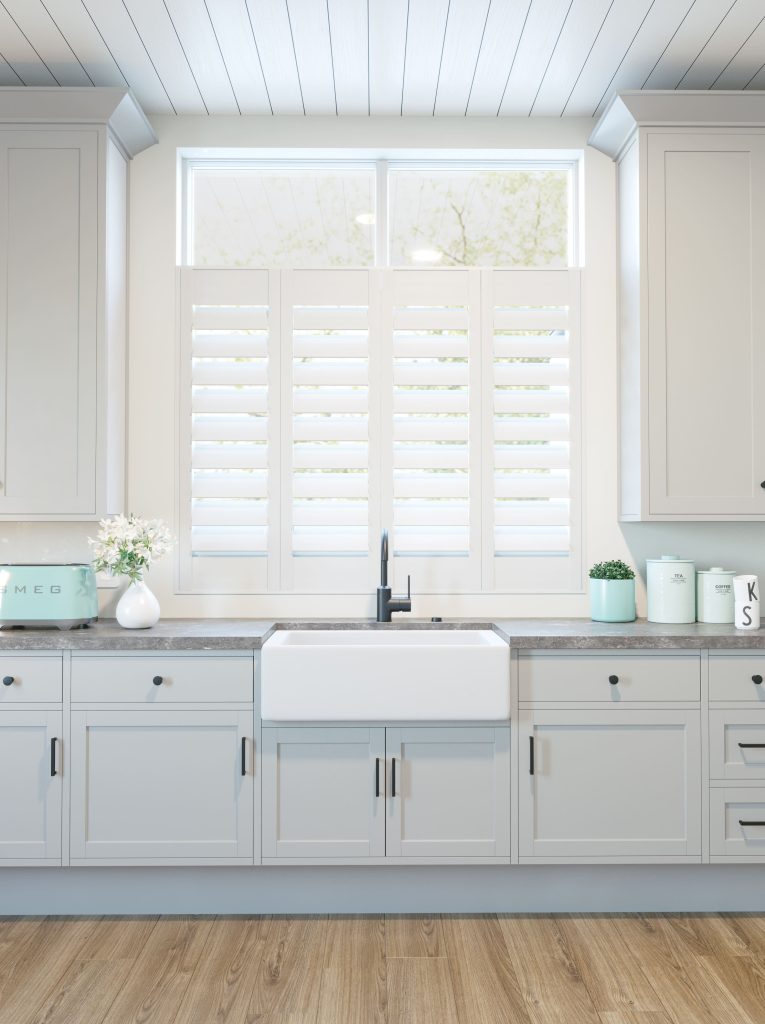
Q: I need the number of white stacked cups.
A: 2